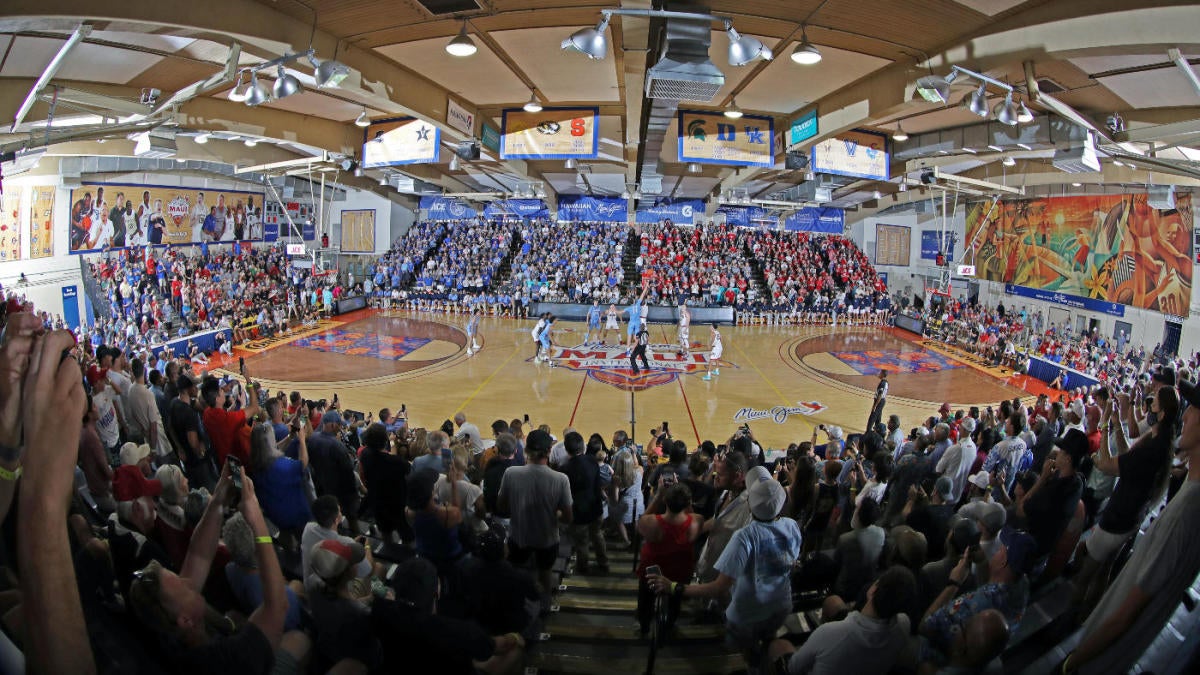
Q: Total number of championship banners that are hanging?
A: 4